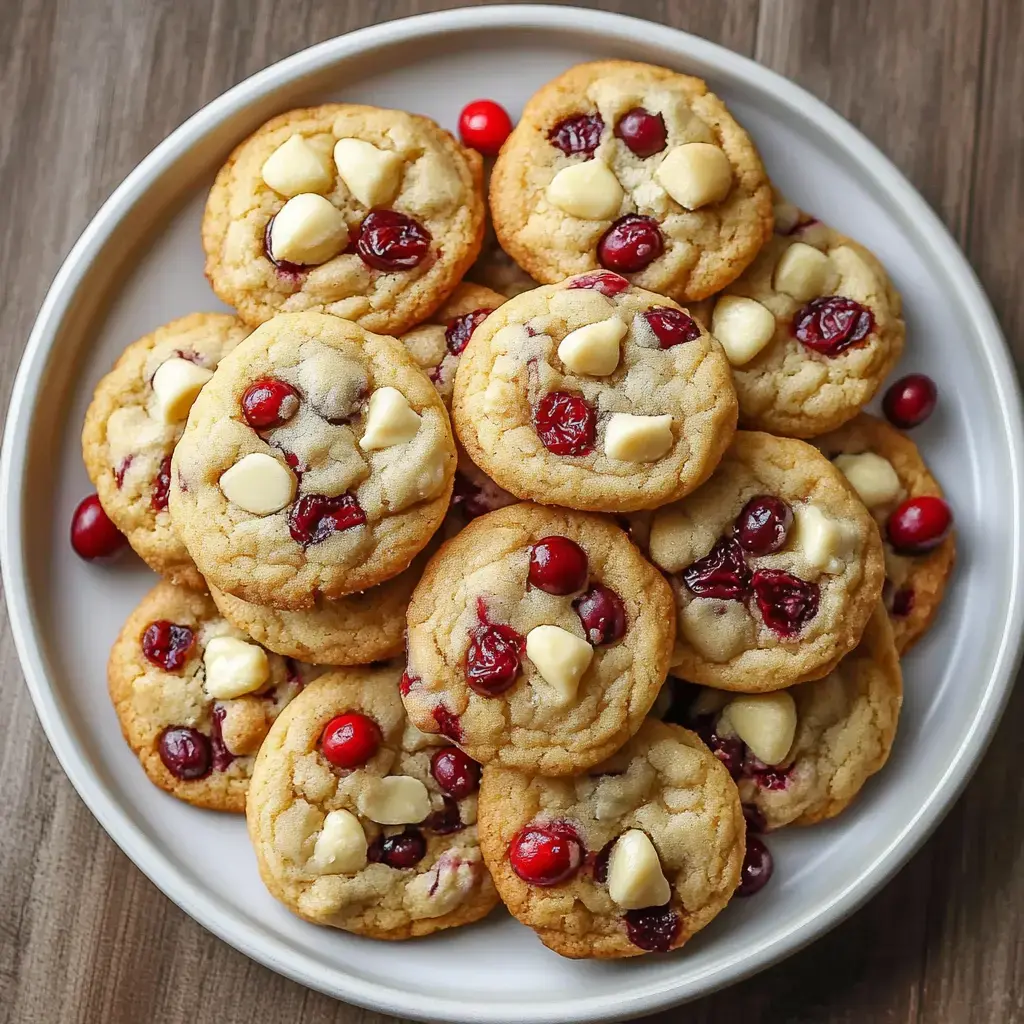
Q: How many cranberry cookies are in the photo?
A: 15